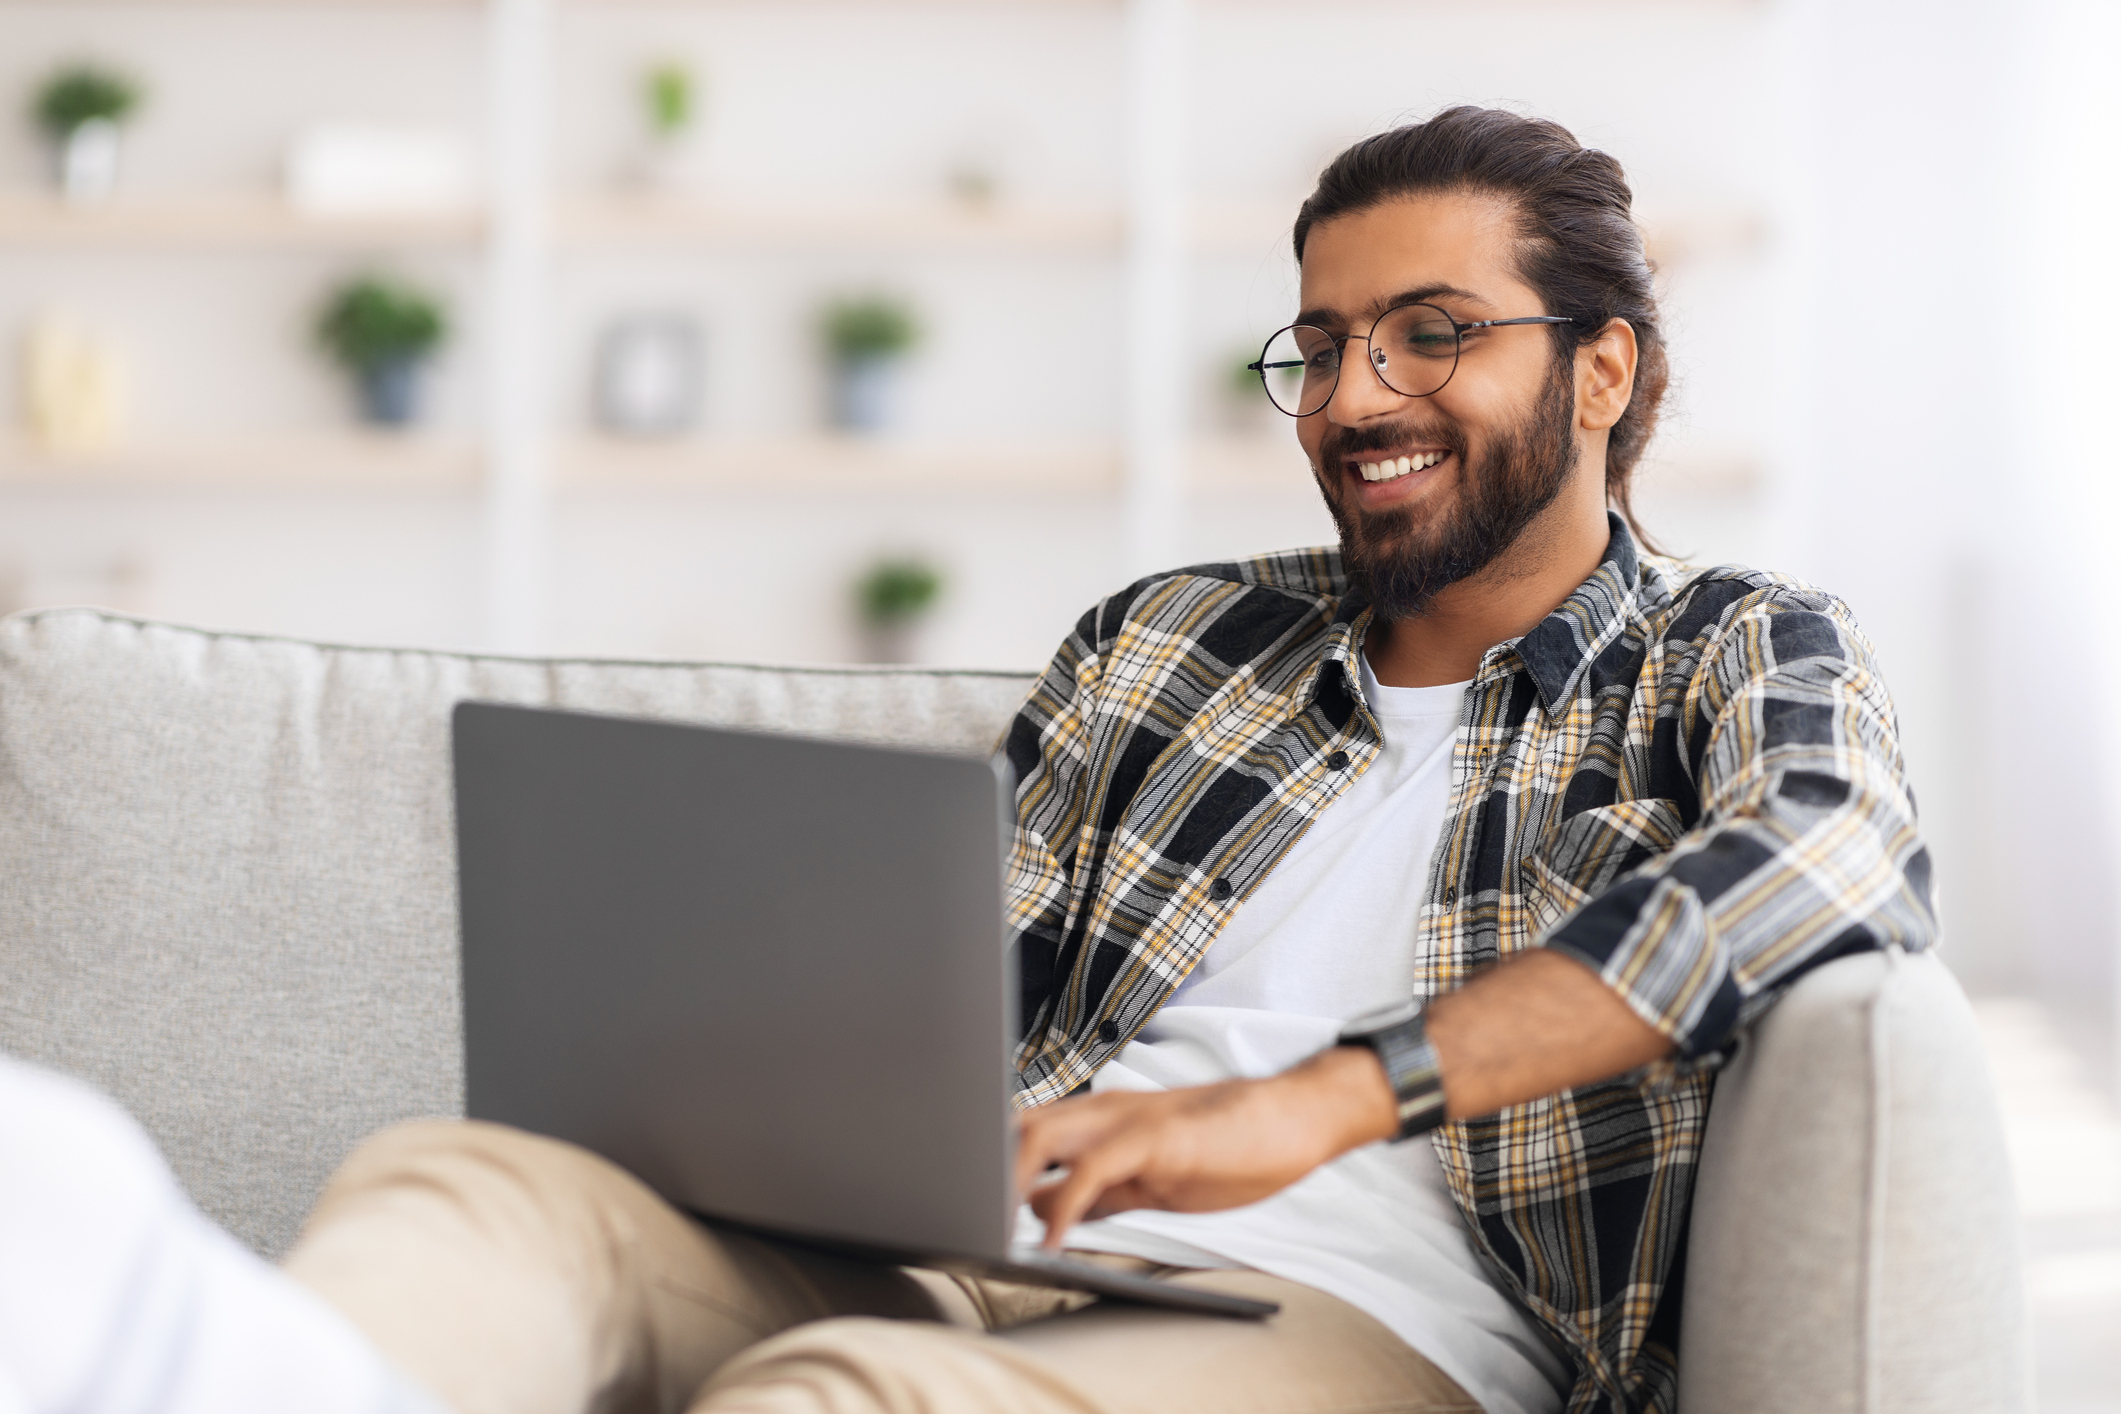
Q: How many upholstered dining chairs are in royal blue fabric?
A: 0